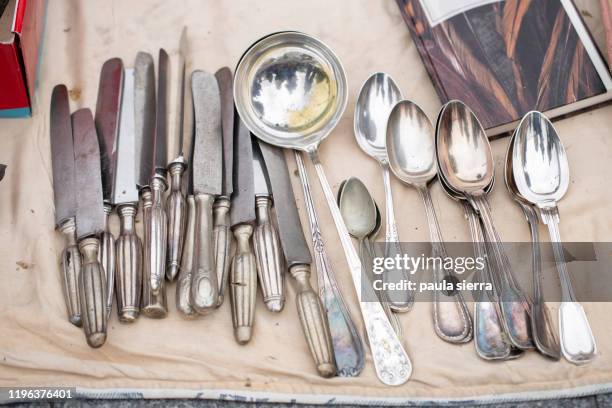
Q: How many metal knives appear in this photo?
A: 13